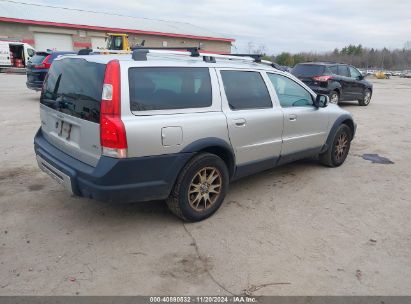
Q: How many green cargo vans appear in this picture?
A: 0